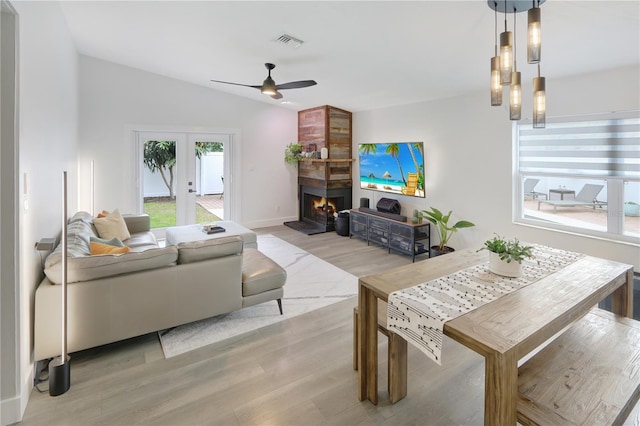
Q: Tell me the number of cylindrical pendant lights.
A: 5